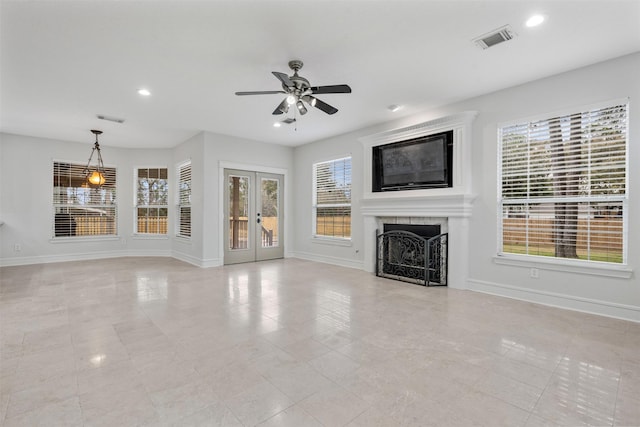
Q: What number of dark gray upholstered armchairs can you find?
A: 0